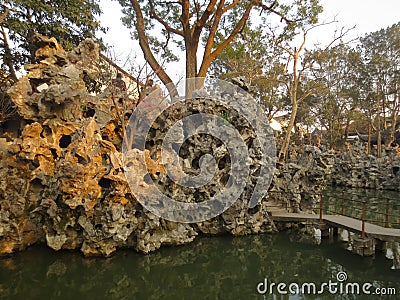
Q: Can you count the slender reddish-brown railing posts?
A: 4